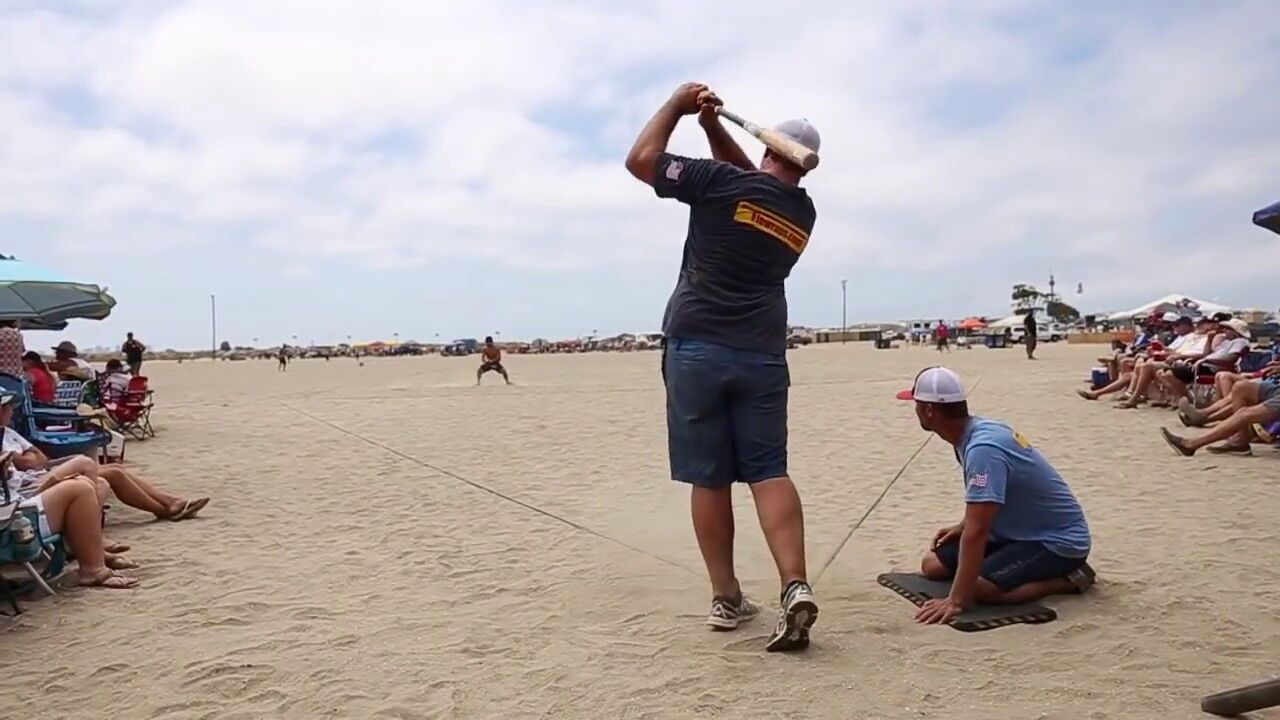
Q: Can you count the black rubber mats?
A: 1